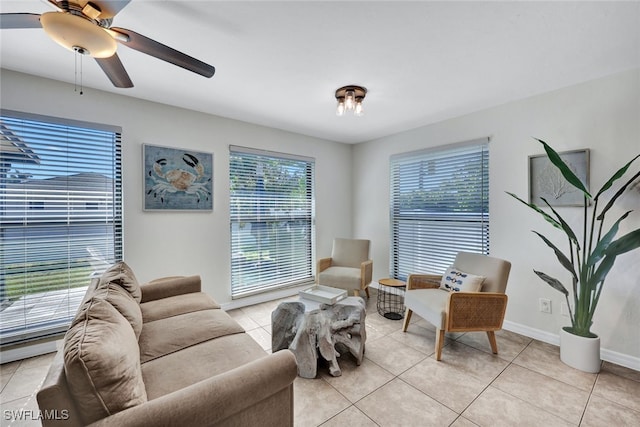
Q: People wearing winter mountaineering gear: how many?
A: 0